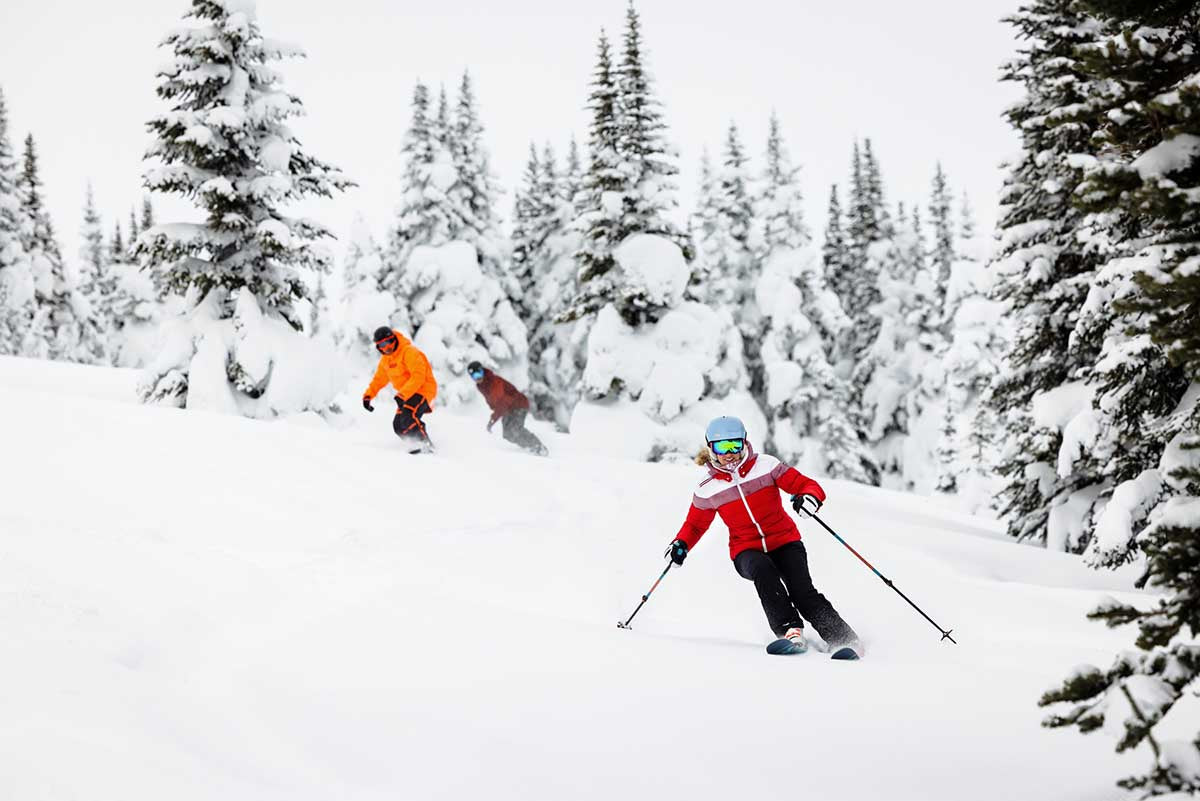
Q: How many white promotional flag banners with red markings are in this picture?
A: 0